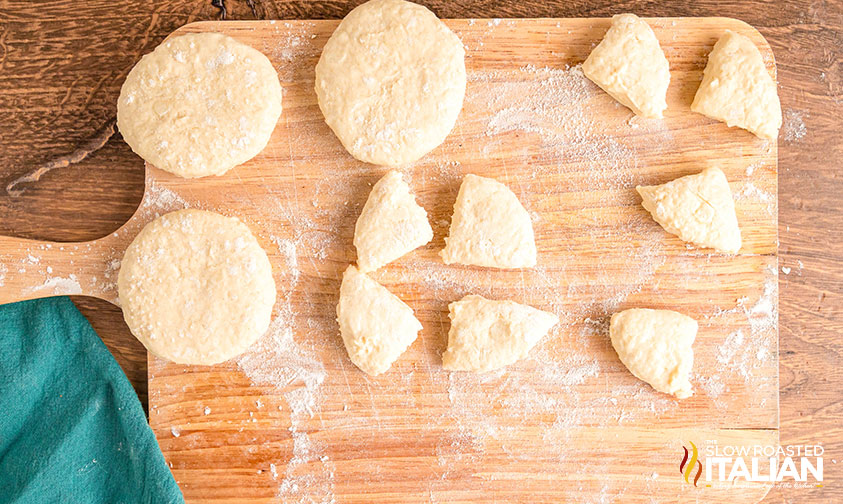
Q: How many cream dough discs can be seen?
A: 3